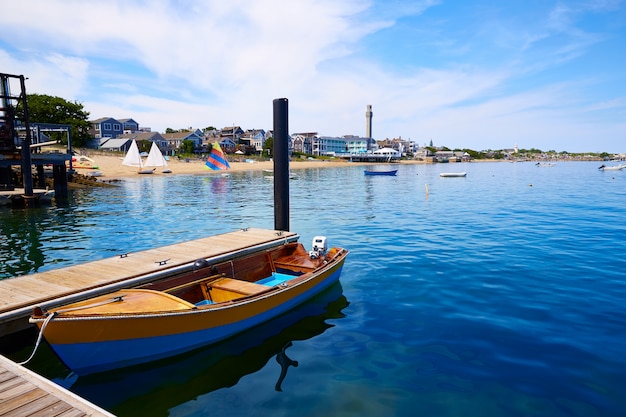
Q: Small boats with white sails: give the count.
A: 2